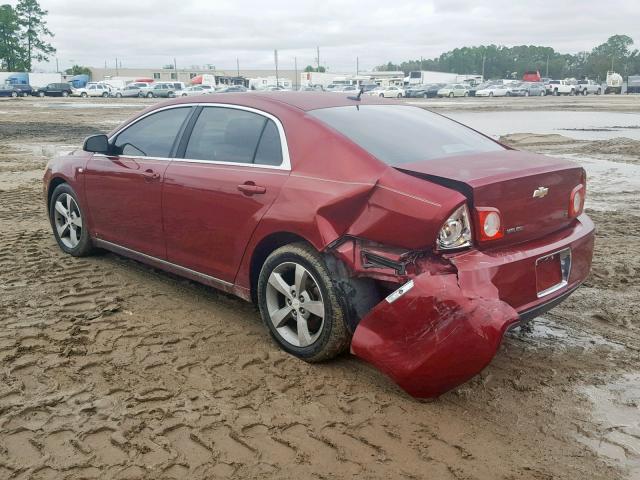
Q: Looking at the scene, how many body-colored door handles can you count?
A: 2